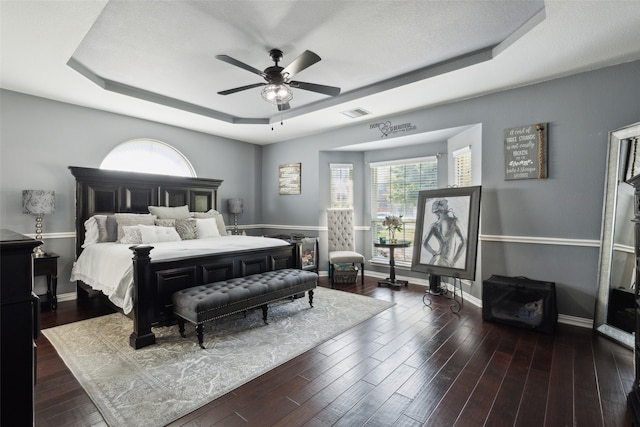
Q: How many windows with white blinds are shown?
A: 3